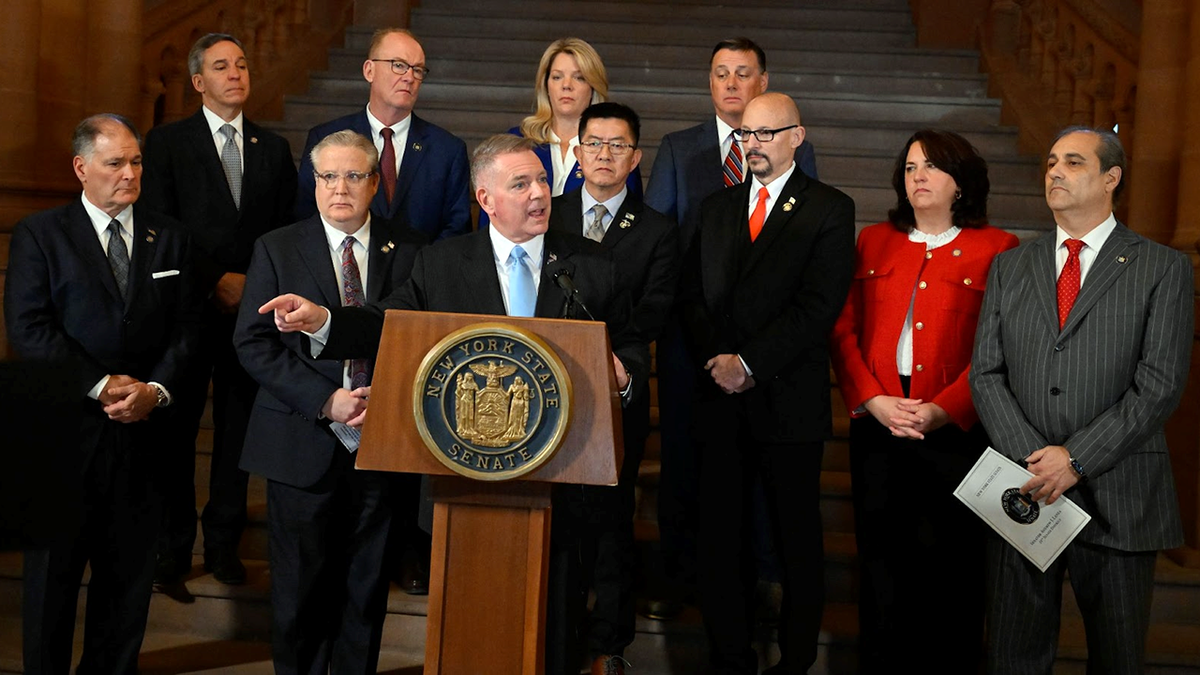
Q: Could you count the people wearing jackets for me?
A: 11